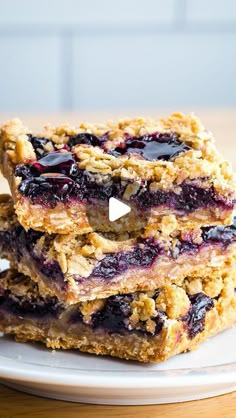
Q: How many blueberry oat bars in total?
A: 3